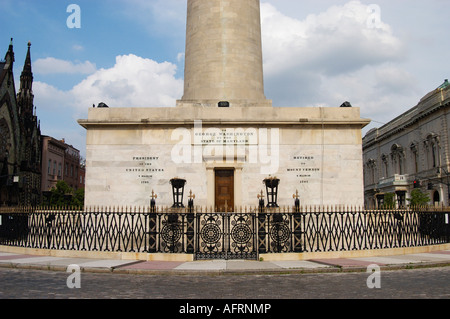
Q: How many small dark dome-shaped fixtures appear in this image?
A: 3